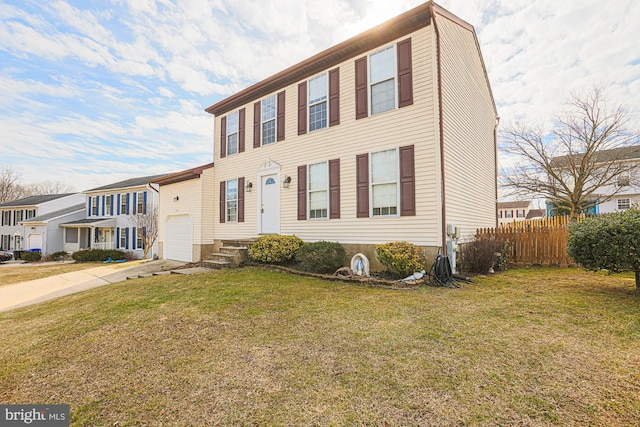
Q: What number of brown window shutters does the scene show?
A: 14